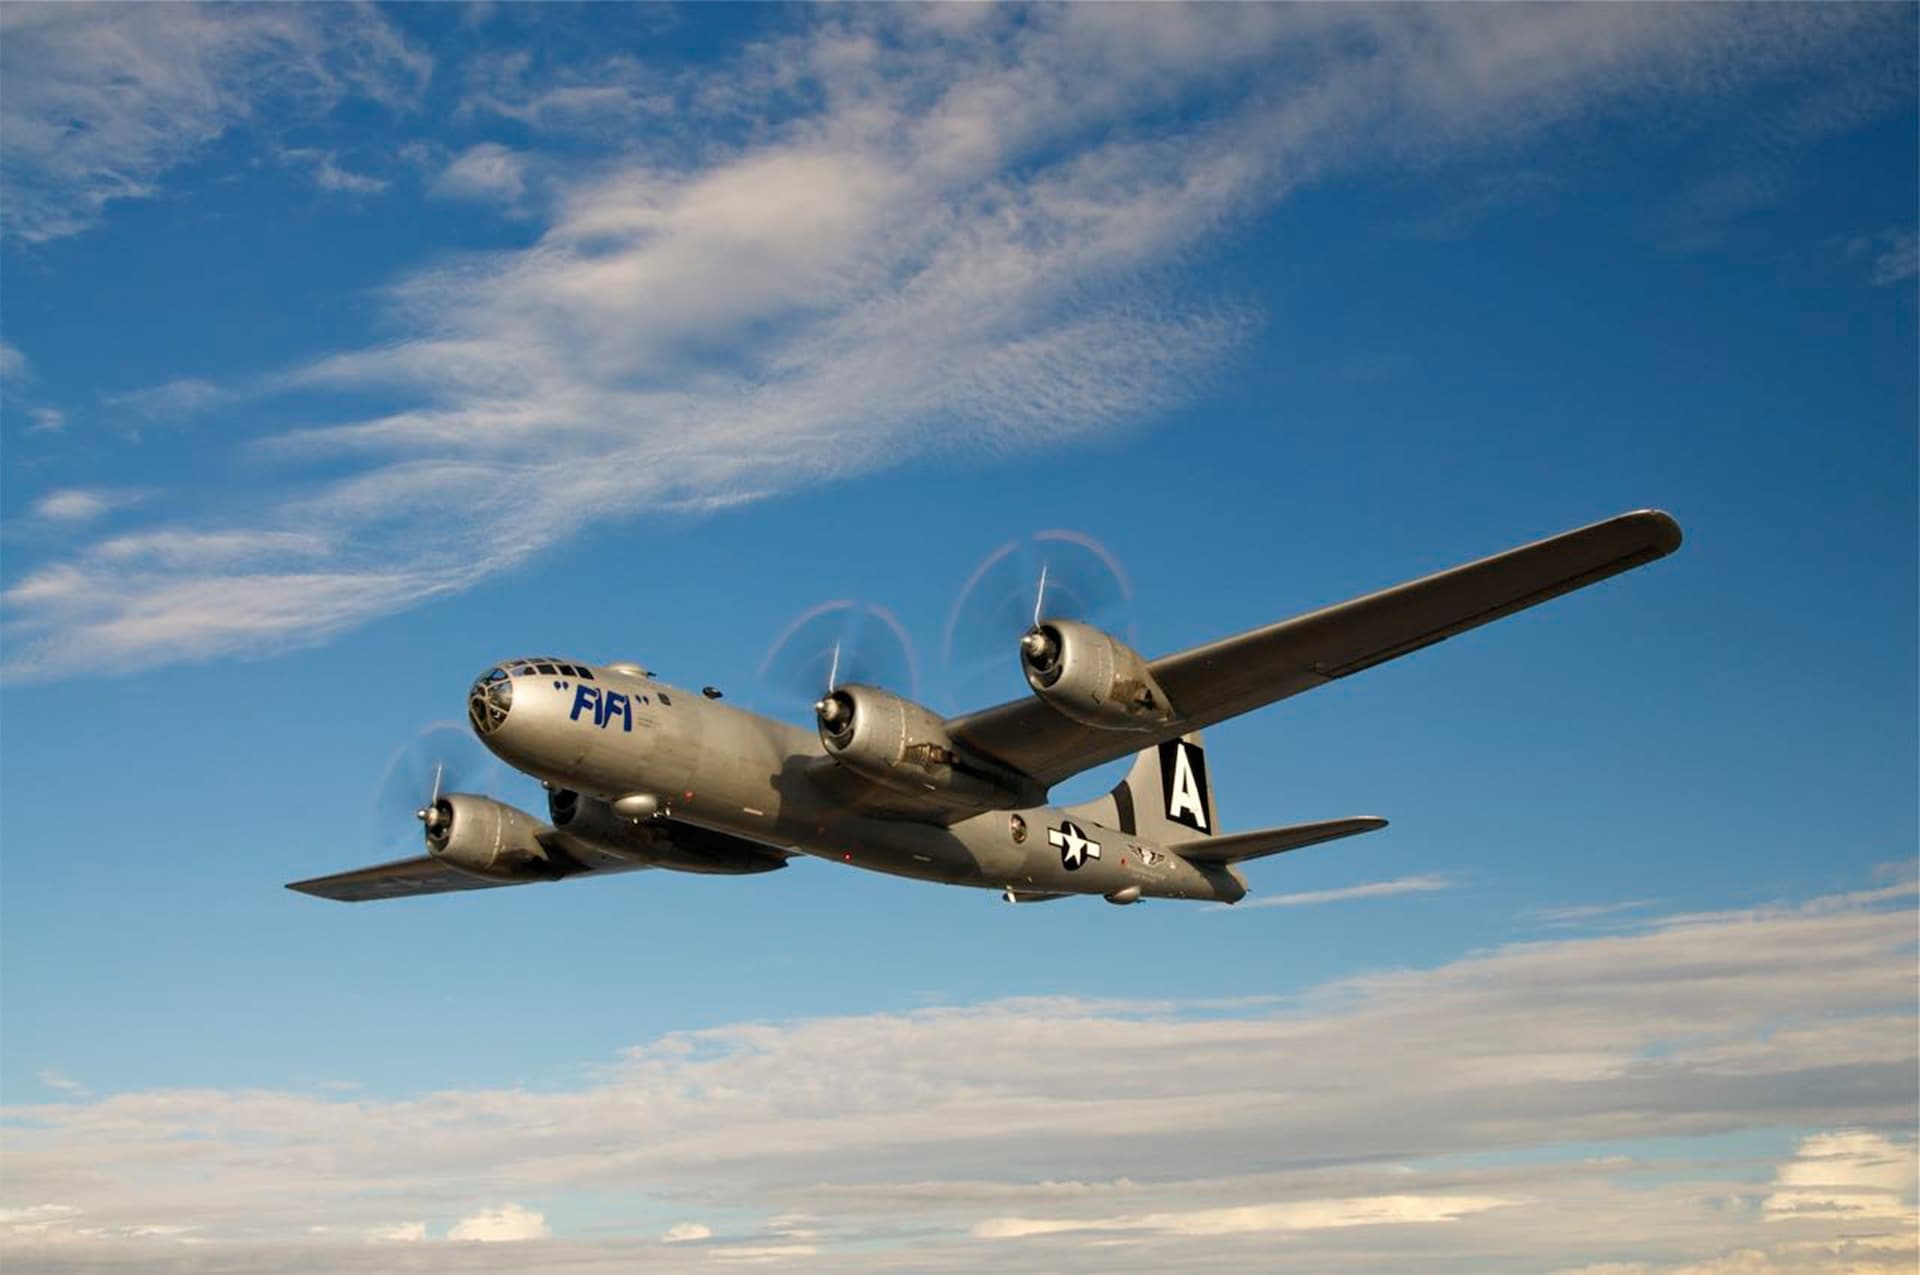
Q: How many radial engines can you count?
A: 4